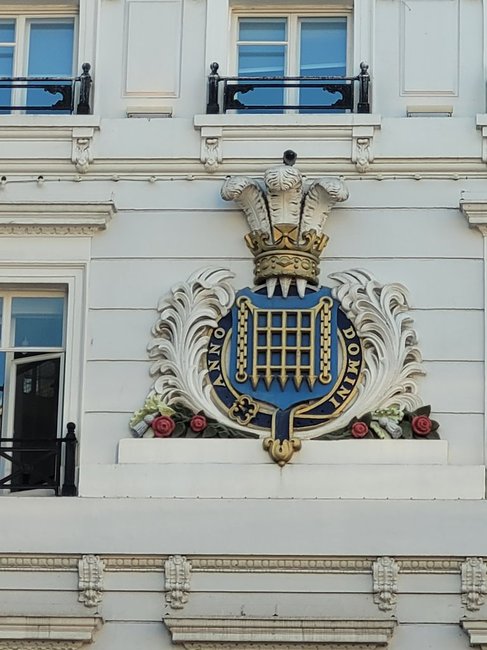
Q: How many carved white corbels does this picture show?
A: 7